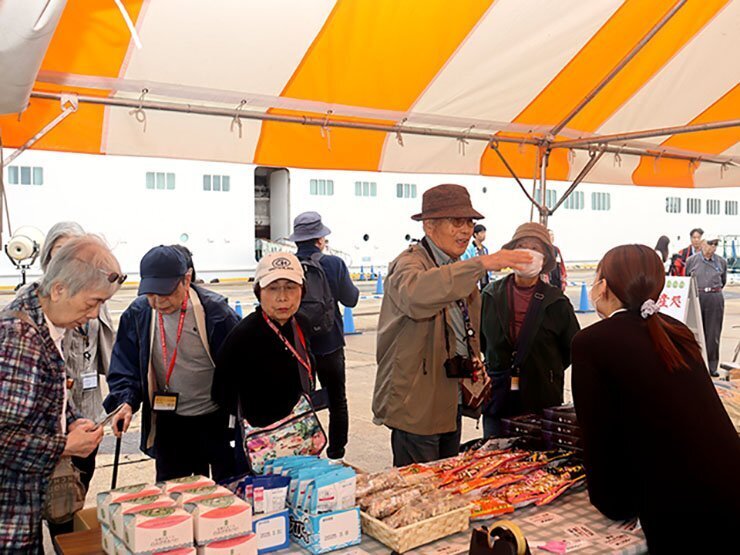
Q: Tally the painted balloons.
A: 0